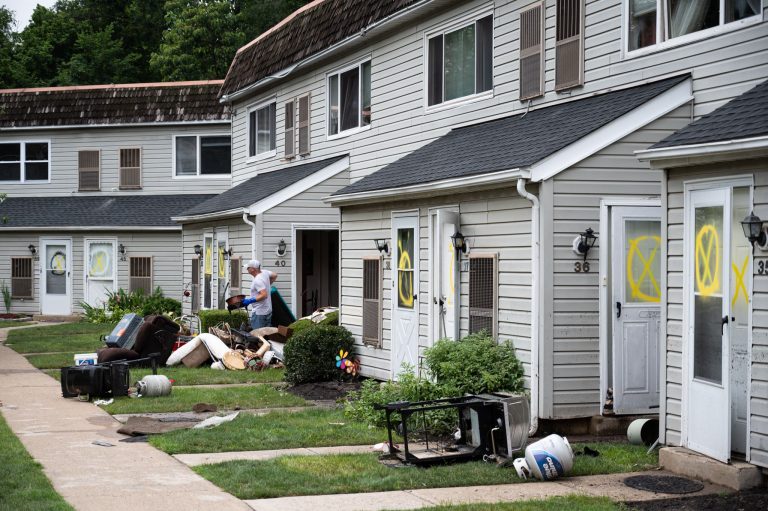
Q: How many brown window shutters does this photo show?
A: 12